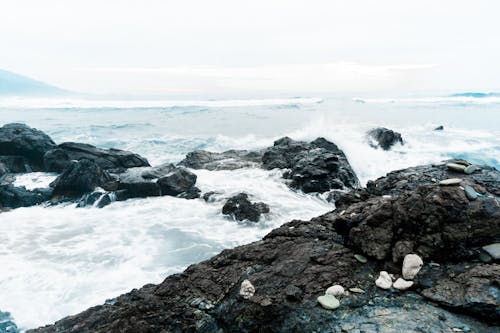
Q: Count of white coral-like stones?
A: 5